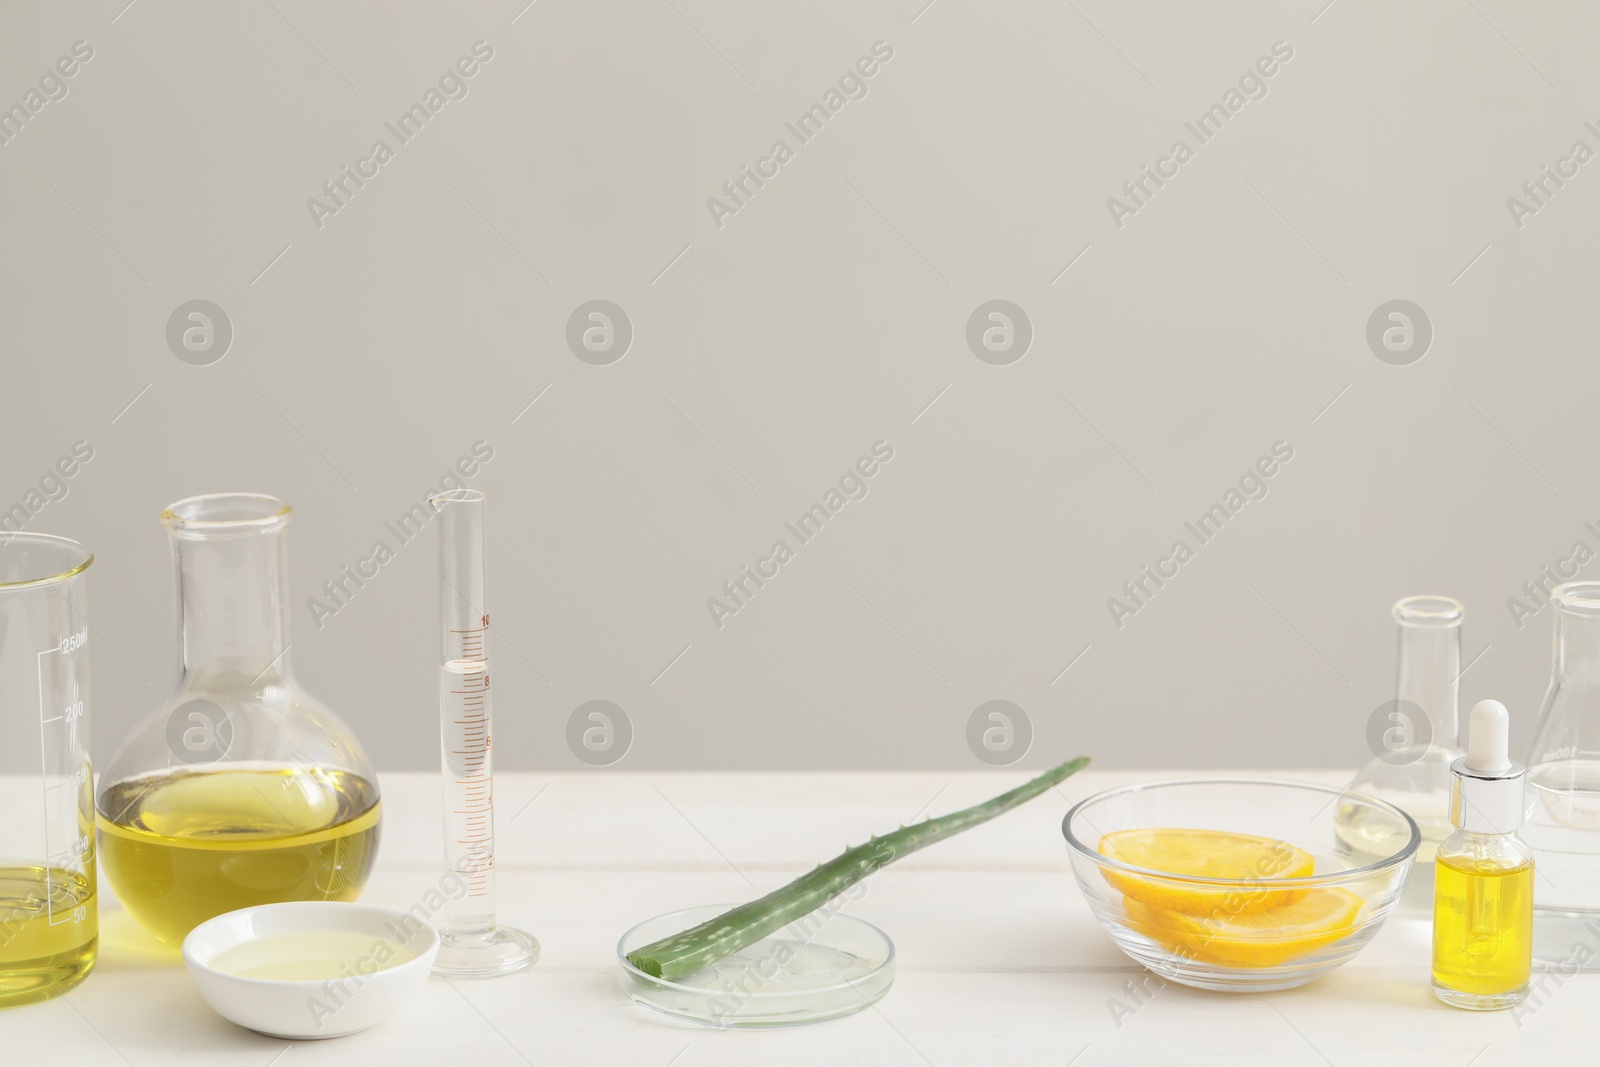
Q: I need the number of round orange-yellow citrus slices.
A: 2